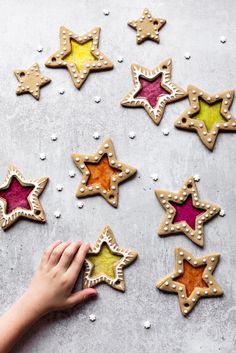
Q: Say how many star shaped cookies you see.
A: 10